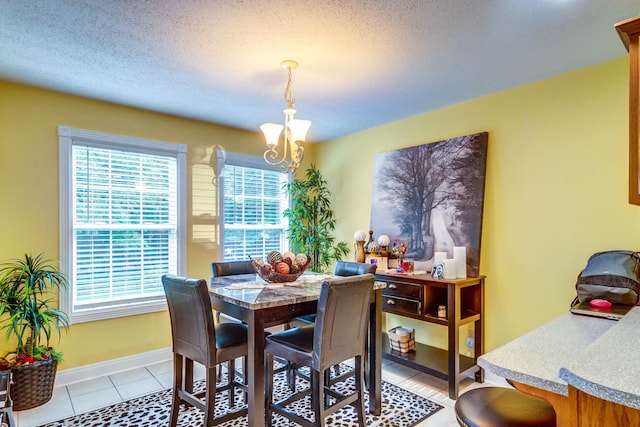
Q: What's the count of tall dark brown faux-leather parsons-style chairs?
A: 4